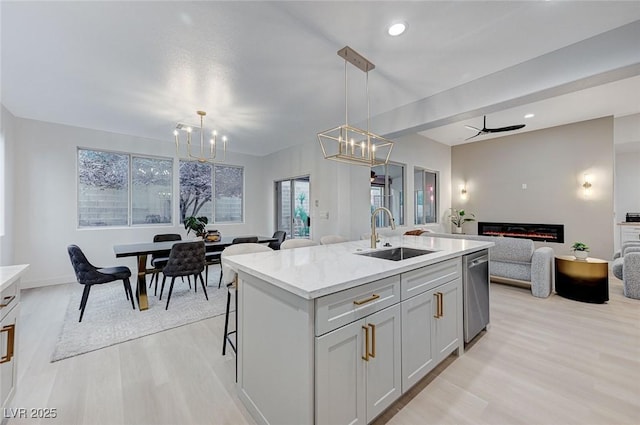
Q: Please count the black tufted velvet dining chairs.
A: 5